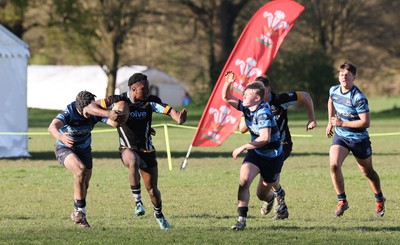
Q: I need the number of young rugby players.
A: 5